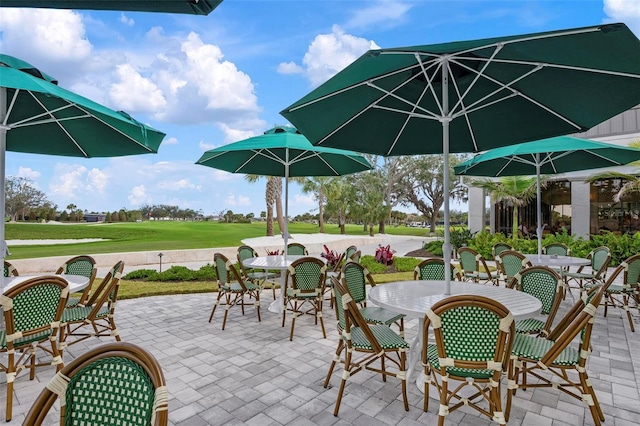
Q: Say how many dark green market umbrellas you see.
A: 5